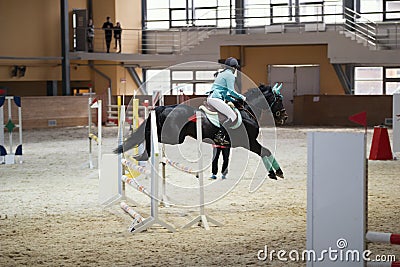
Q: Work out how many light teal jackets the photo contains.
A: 1